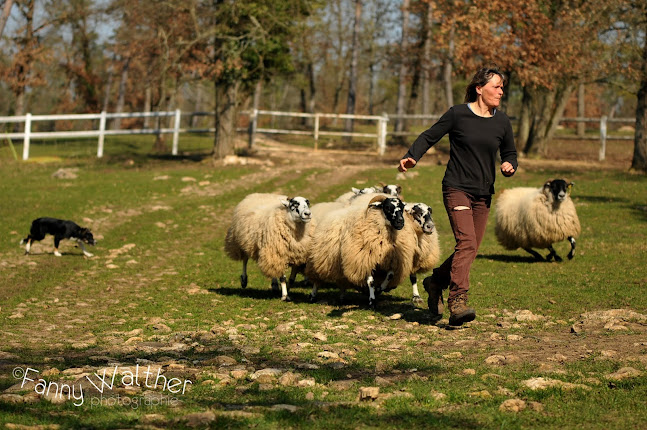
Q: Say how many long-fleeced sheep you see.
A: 6